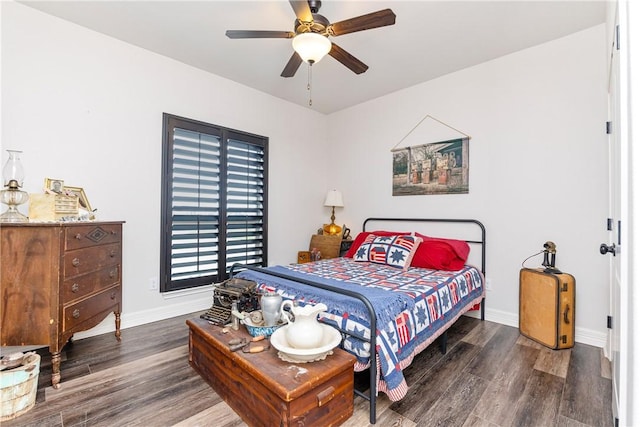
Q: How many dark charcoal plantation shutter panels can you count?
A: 2